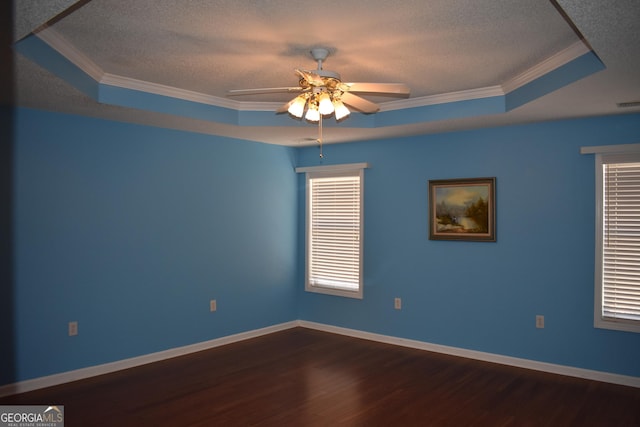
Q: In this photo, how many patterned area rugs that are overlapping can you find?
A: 0